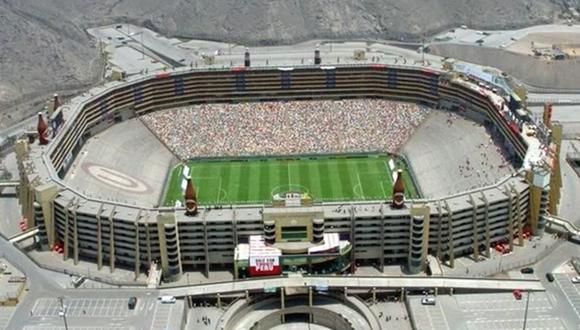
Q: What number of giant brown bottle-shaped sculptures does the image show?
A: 4